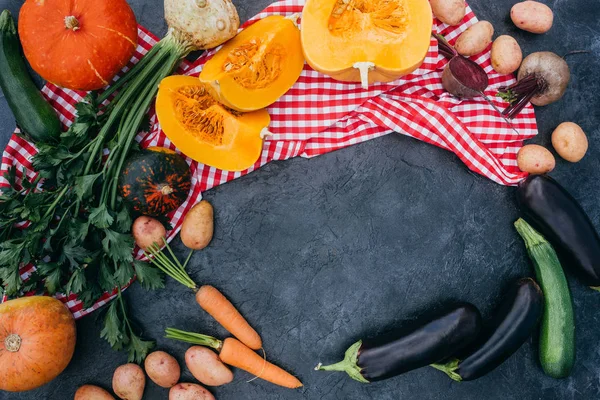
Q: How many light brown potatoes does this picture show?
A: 13